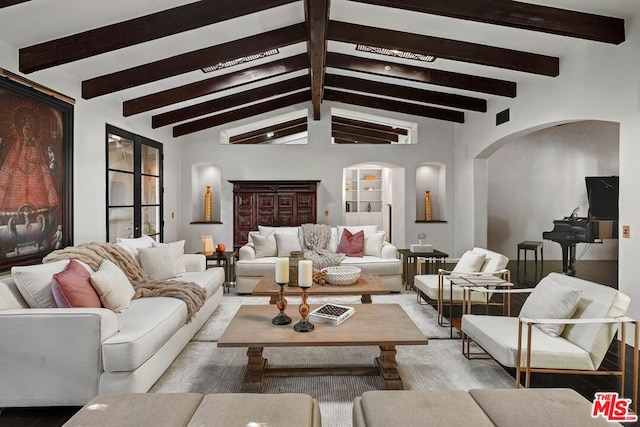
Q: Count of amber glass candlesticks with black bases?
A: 2